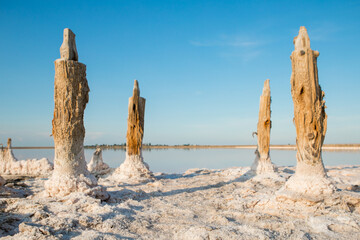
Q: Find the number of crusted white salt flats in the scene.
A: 1